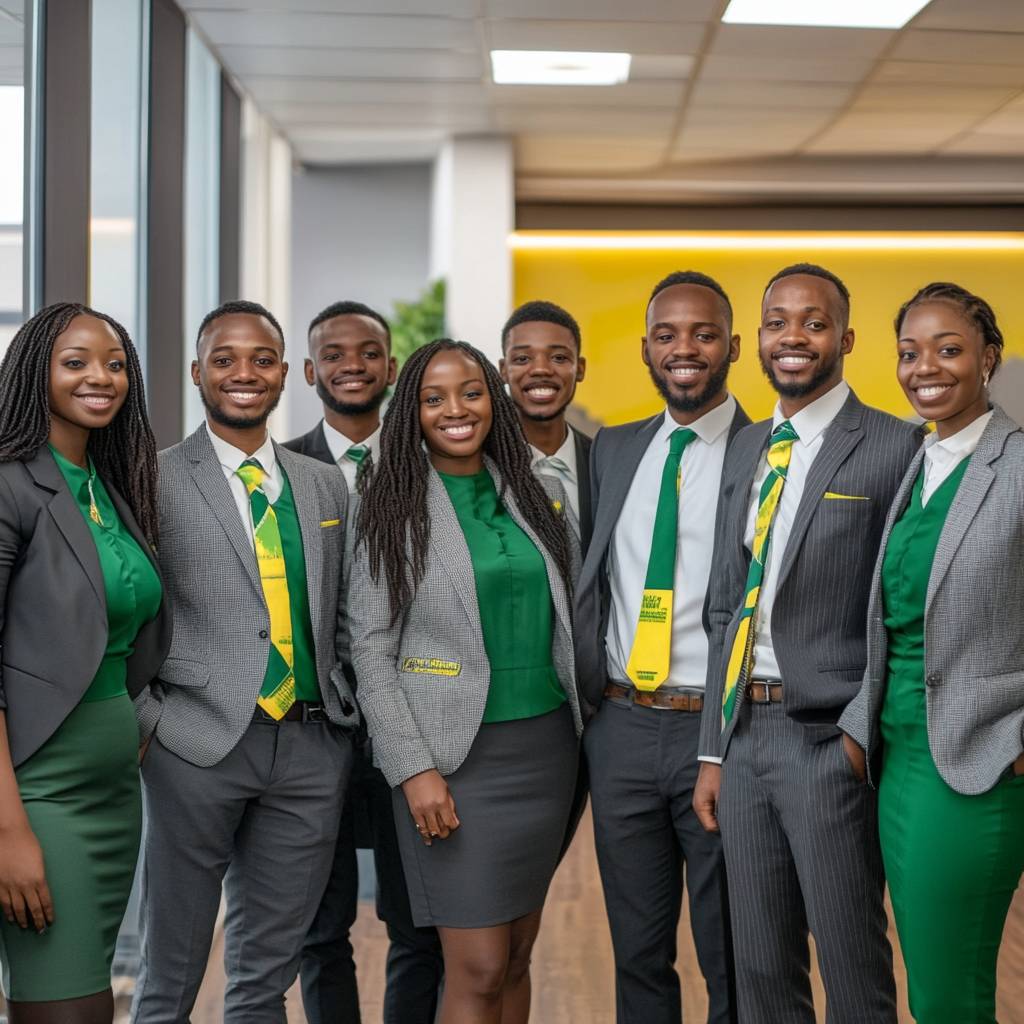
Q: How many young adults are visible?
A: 8